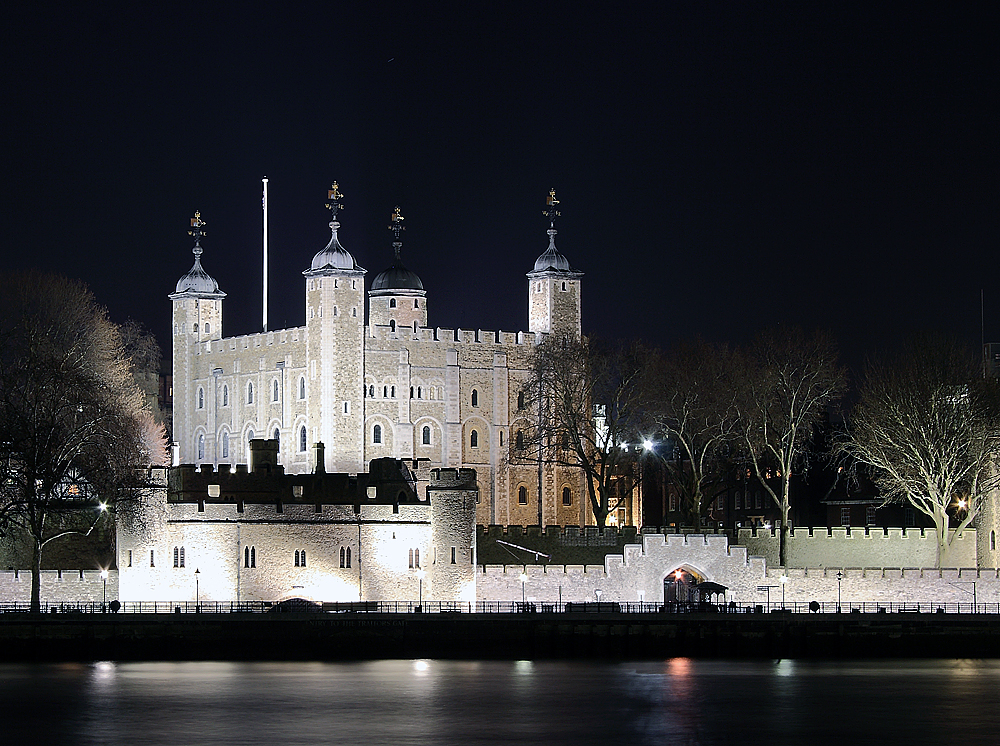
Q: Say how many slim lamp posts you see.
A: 6